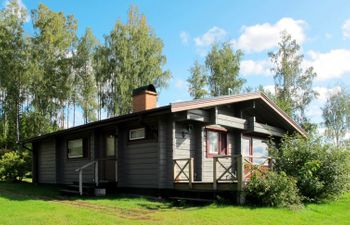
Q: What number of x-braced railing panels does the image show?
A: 3